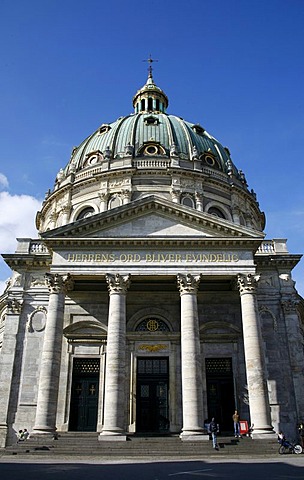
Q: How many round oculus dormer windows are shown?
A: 3